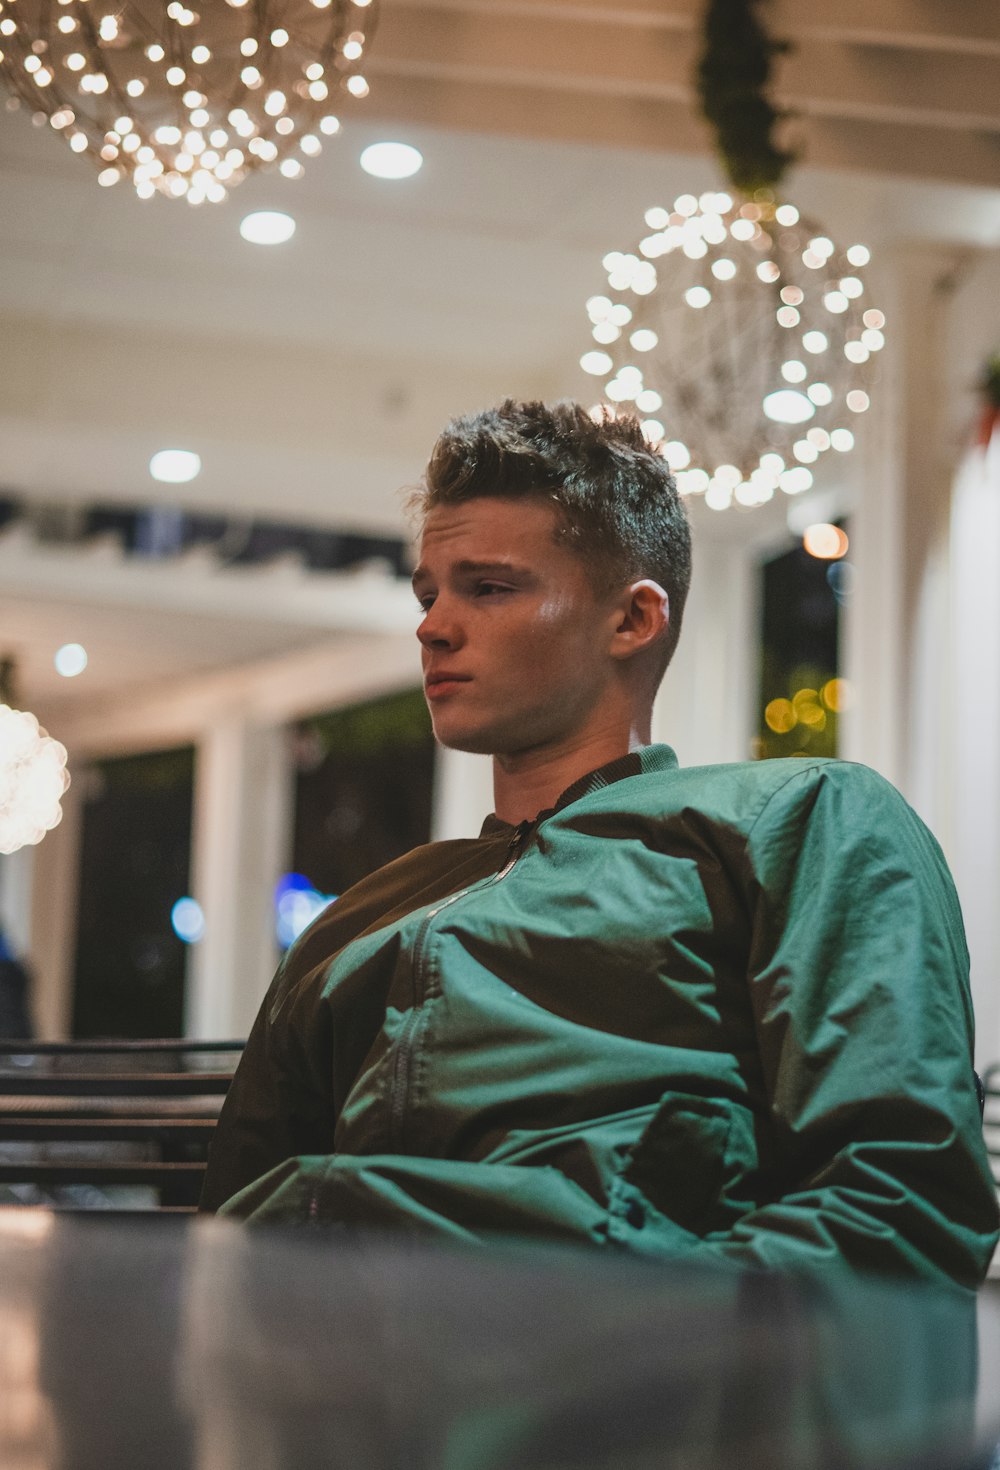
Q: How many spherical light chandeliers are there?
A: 3